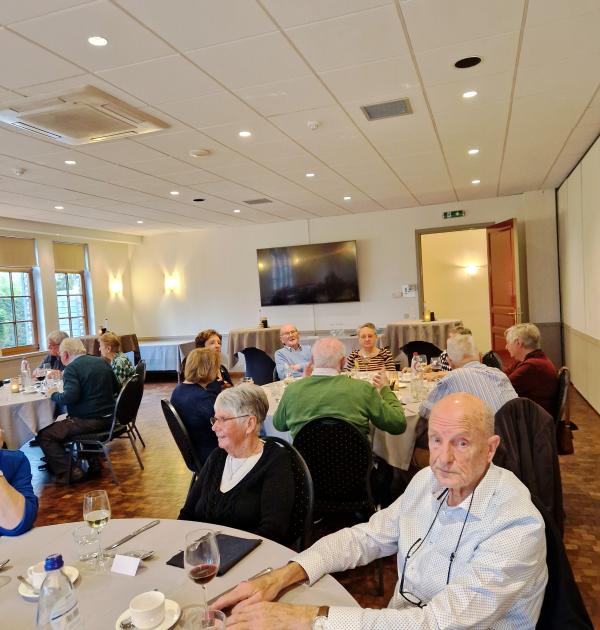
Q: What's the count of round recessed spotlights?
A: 12